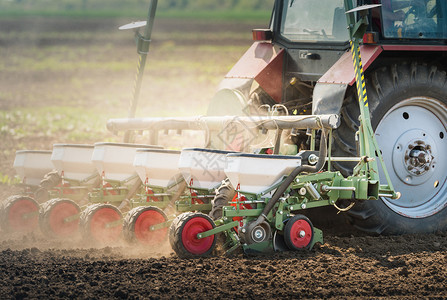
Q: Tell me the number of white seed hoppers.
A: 6